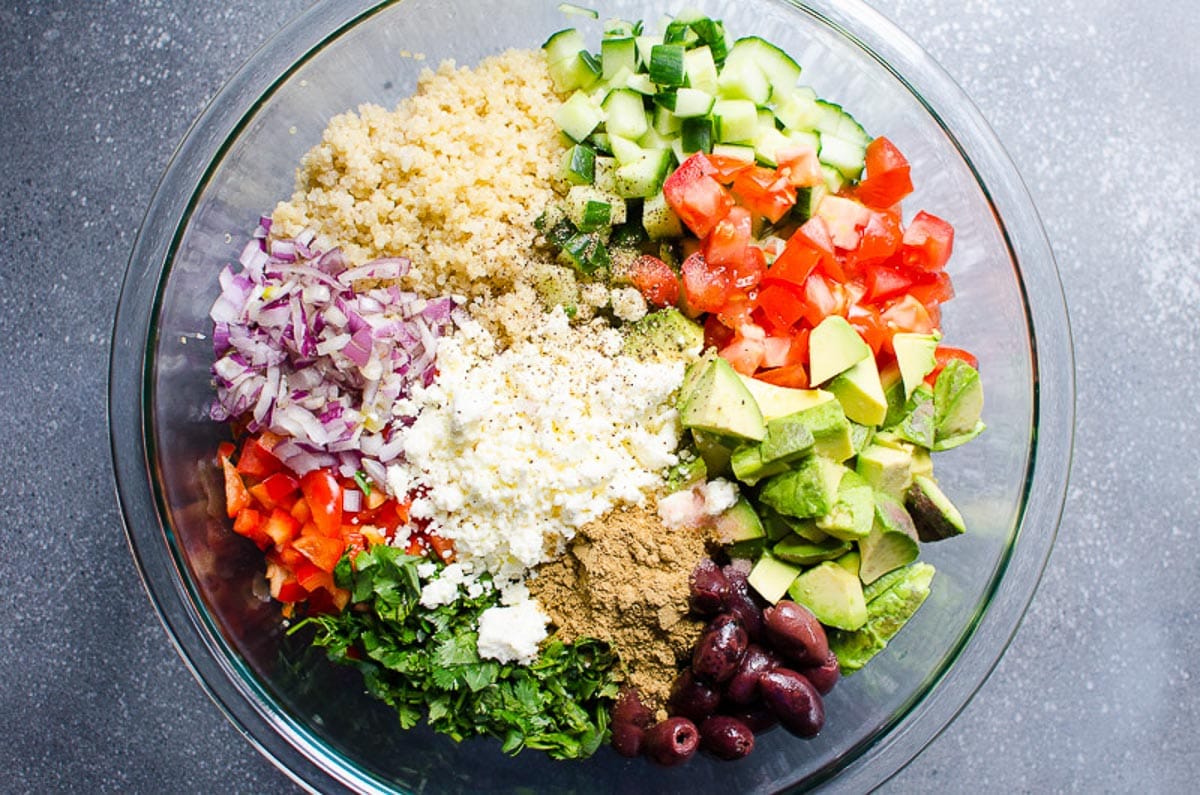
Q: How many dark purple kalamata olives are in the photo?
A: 13